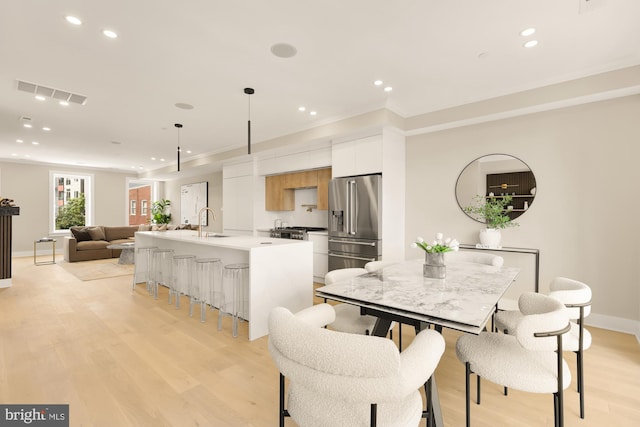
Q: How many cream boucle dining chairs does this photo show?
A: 6